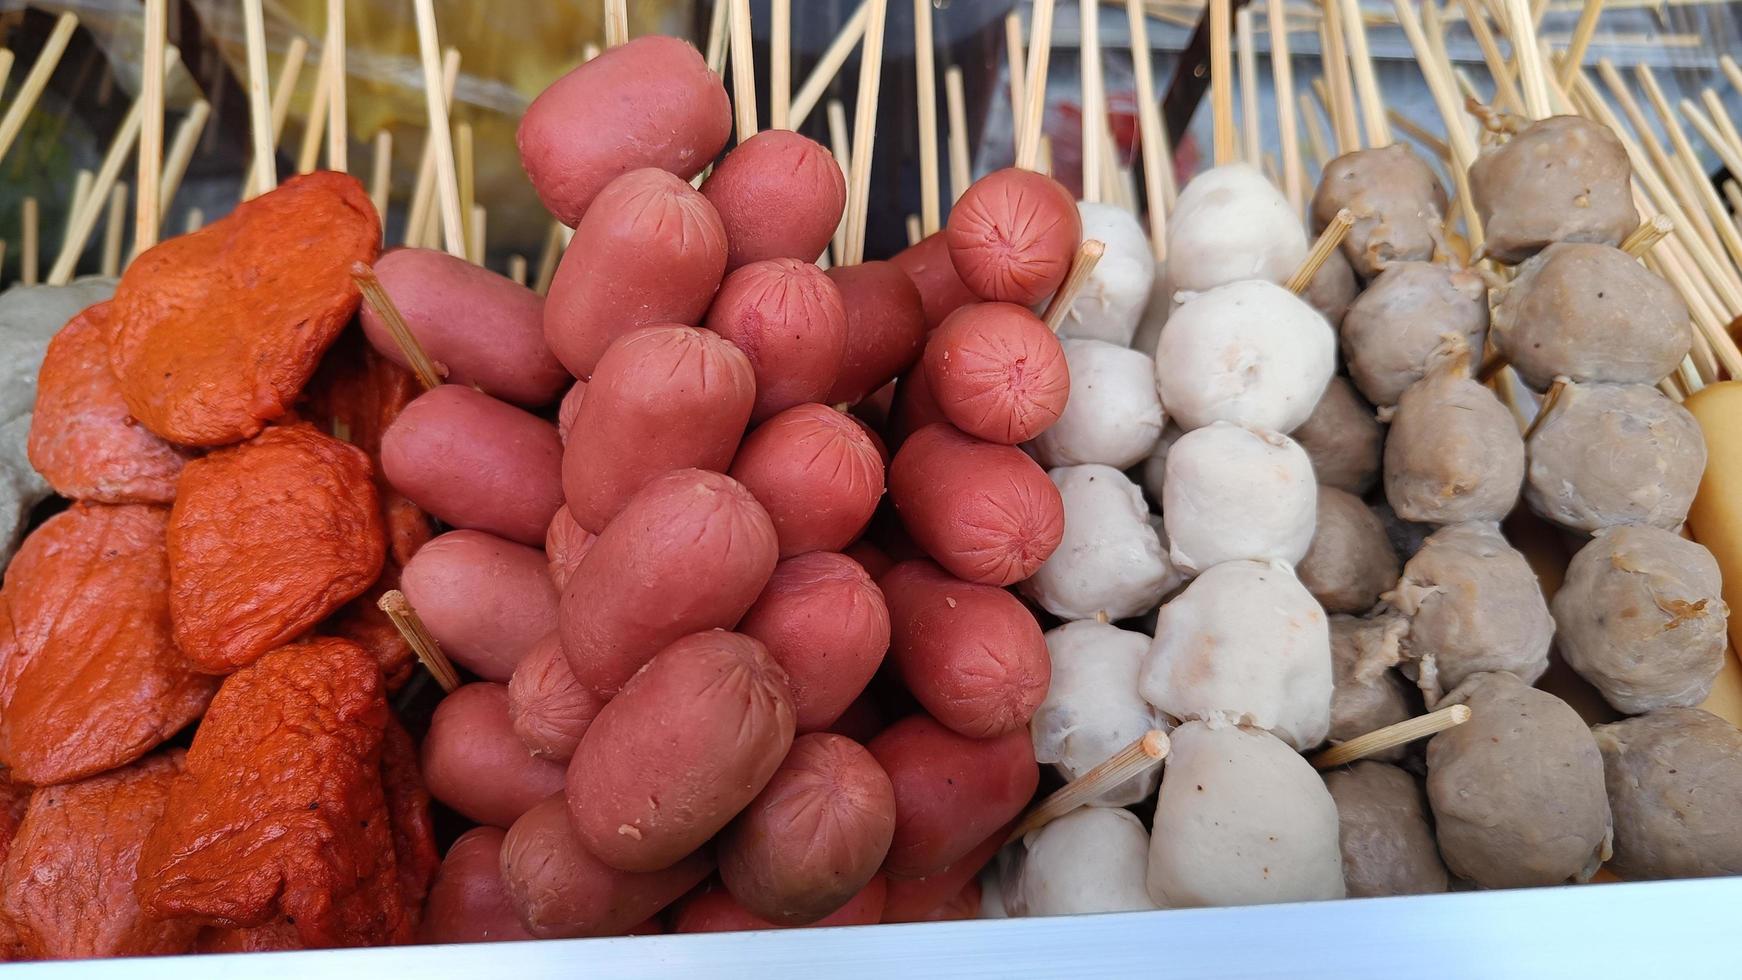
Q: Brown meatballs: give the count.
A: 15